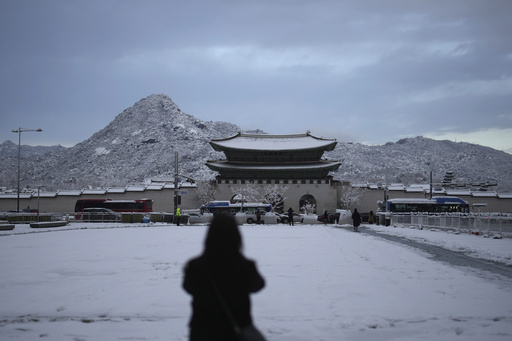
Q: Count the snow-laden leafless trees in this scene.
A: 5